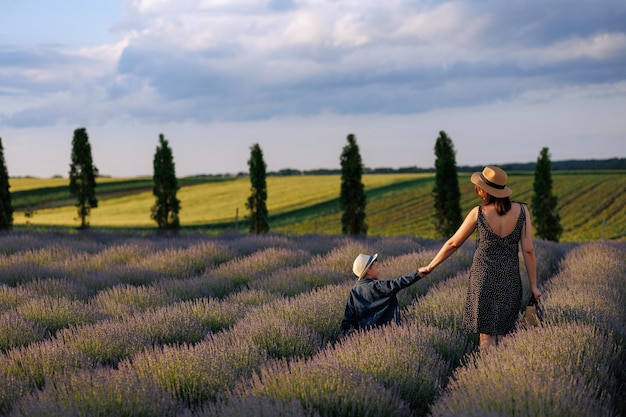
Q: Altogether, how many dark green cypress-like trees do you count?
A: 7